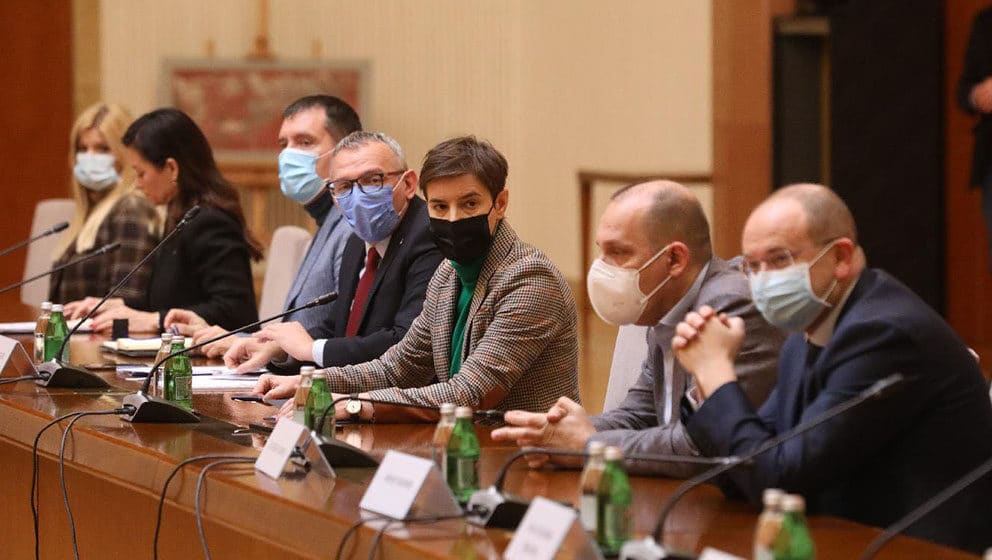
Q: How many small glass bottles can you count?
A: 12